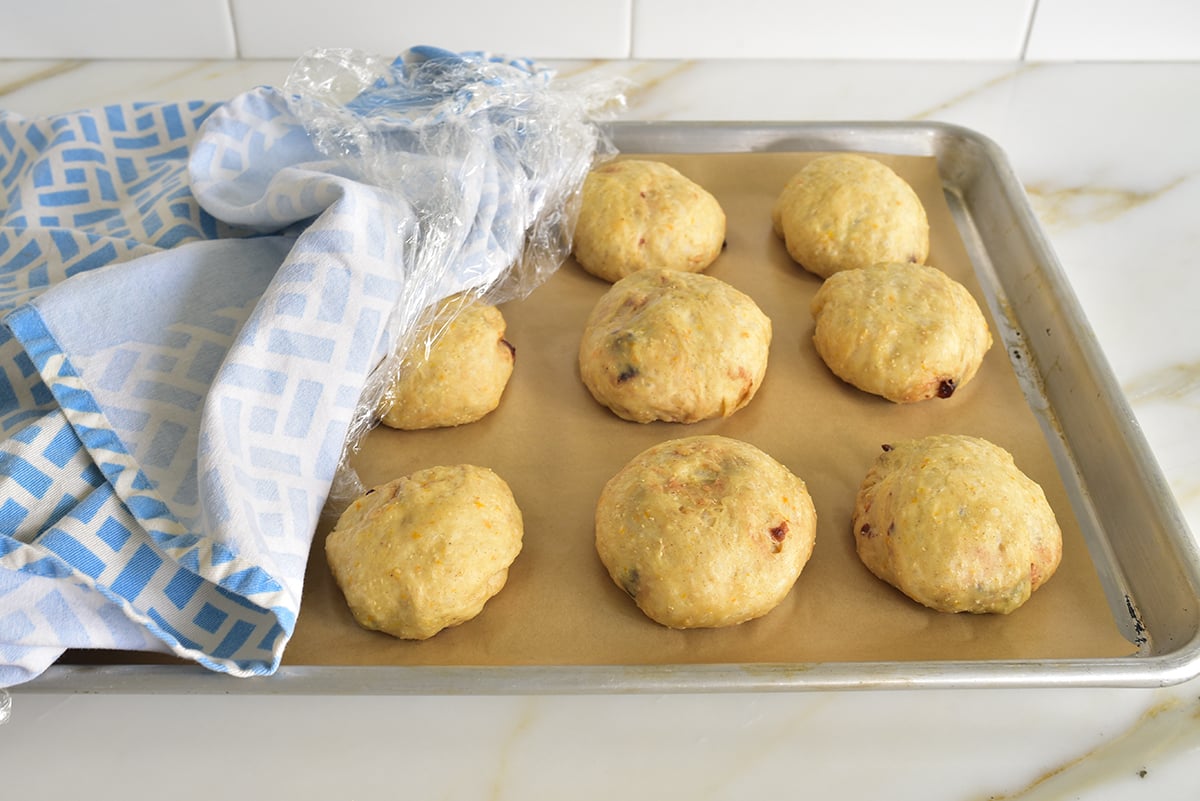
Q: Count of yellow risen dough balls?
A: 8